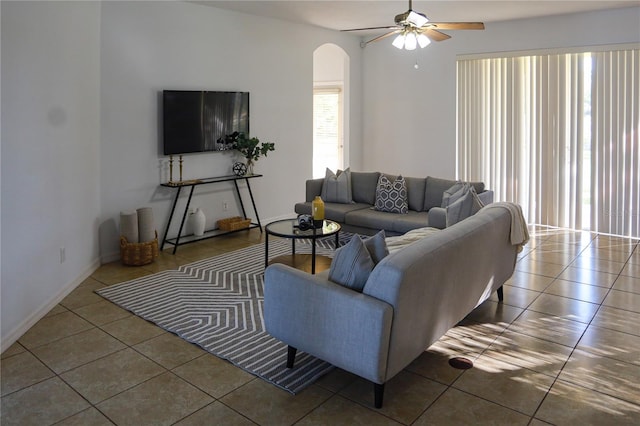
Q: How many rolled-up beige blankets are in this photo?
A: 2